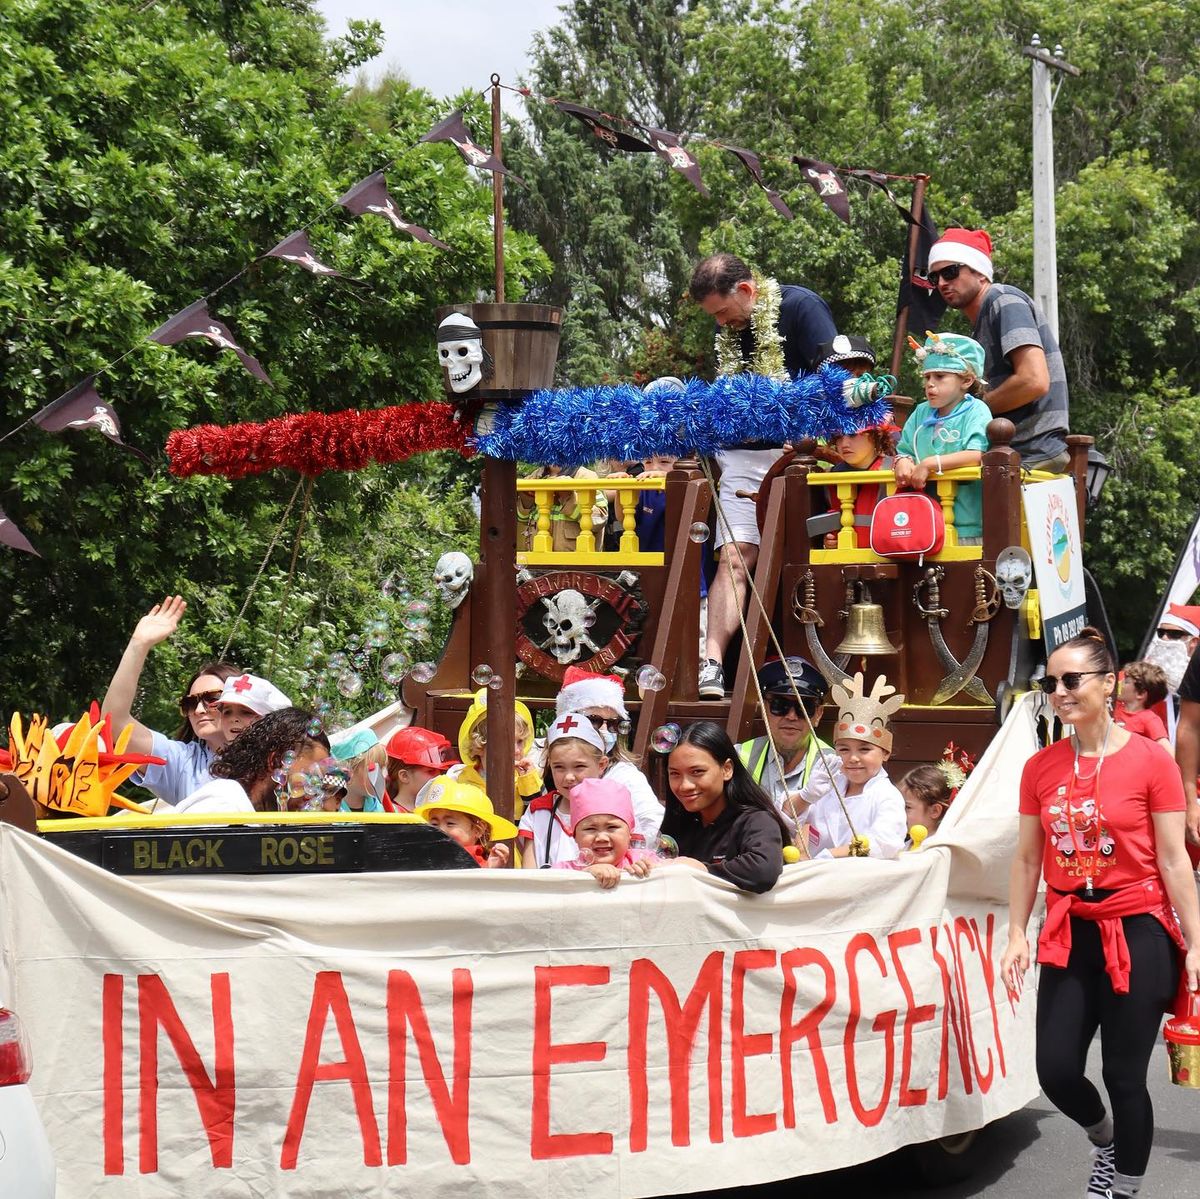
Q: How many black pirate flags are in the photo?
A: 12